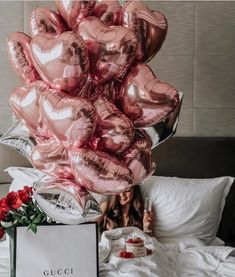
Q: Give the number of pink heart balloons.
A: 14